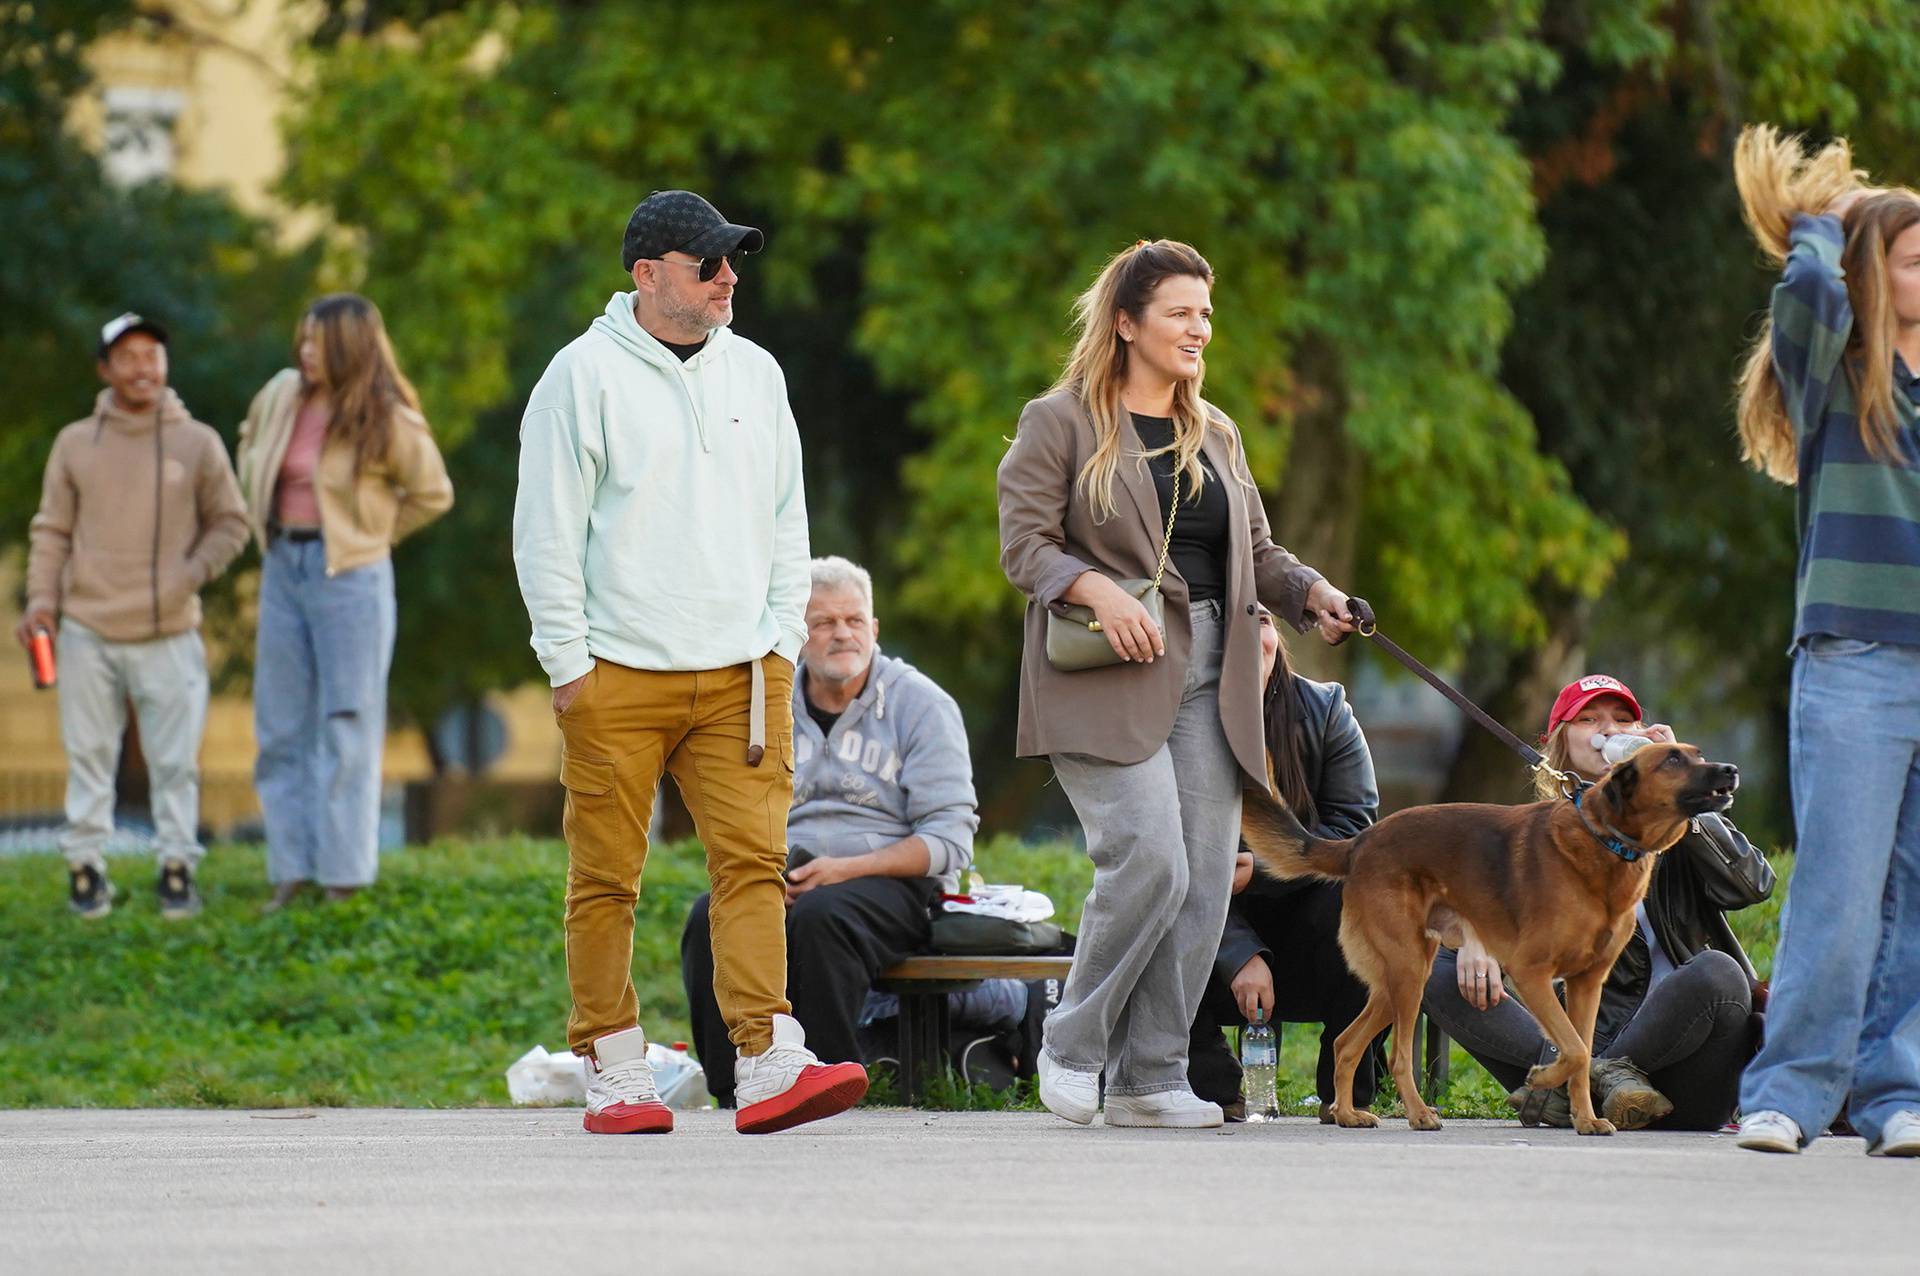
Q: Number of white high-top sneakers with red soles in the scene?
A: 2